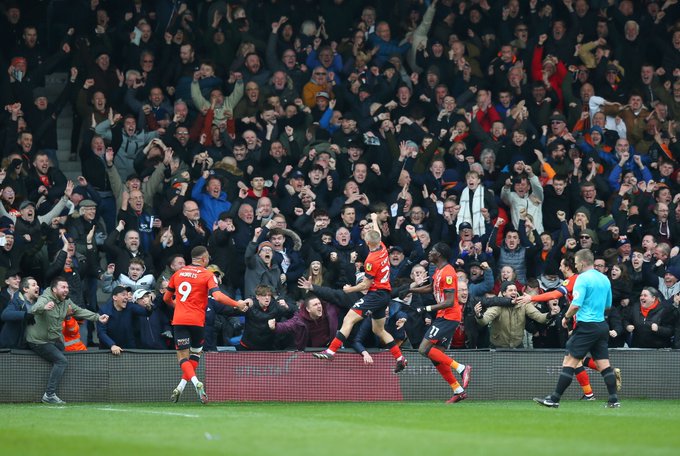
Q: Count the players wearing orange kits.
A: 4